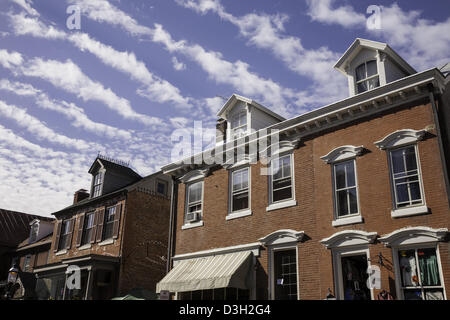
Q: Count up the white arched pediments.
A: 8